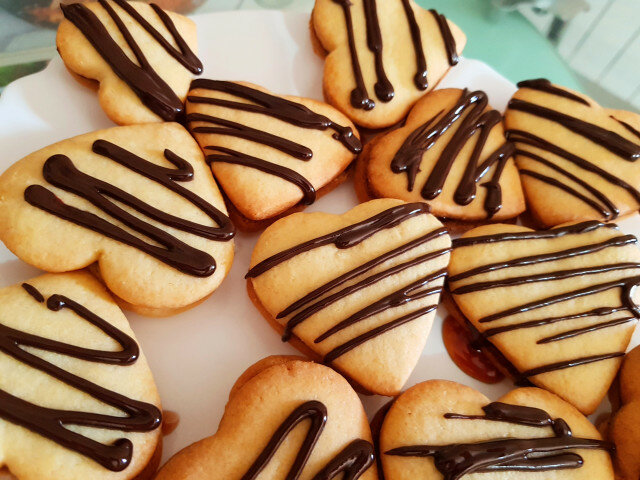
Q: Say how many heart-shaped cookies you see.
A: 12